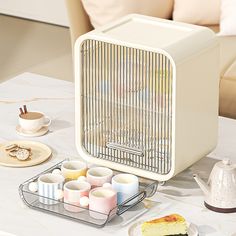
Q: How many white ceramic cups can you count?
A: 1